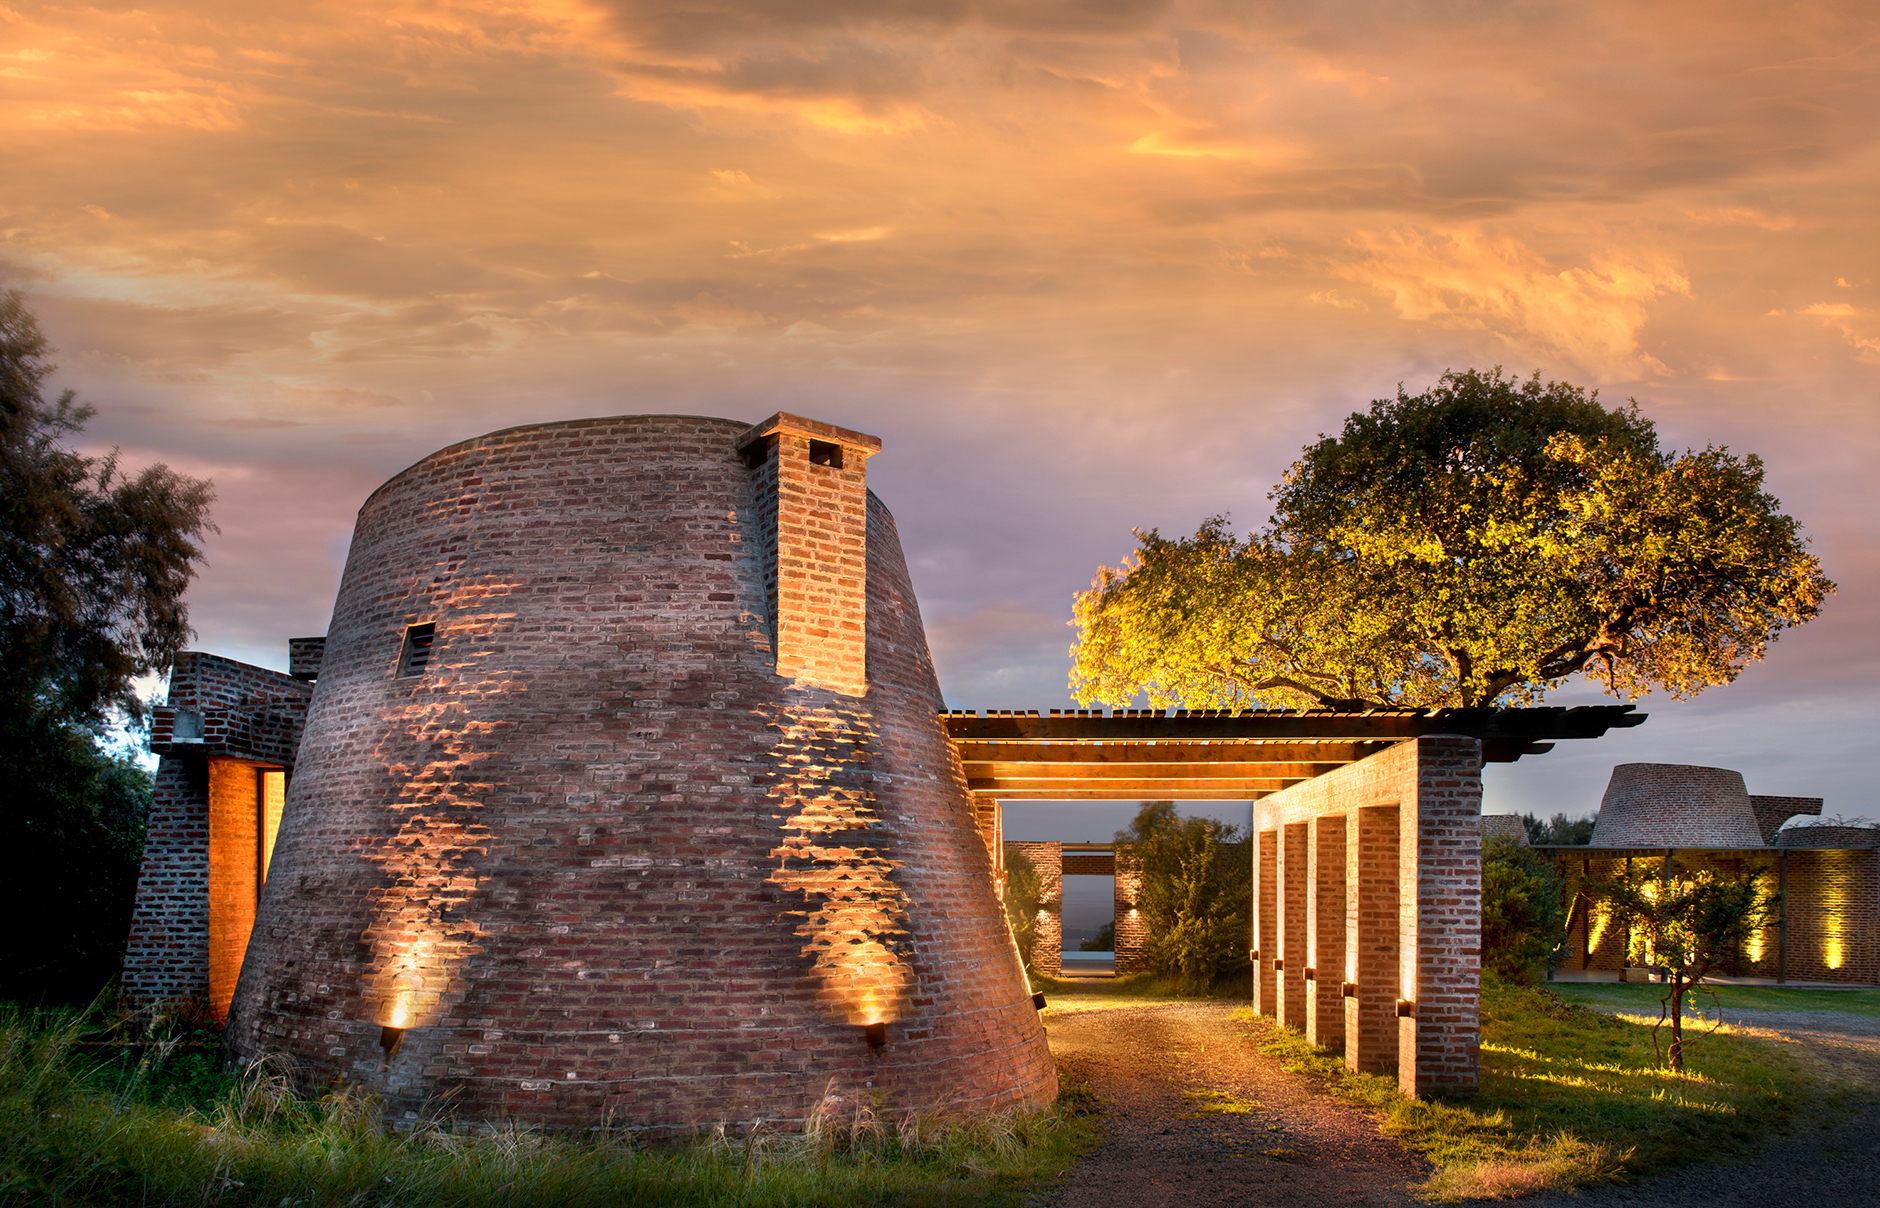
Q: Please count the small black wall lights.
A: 8